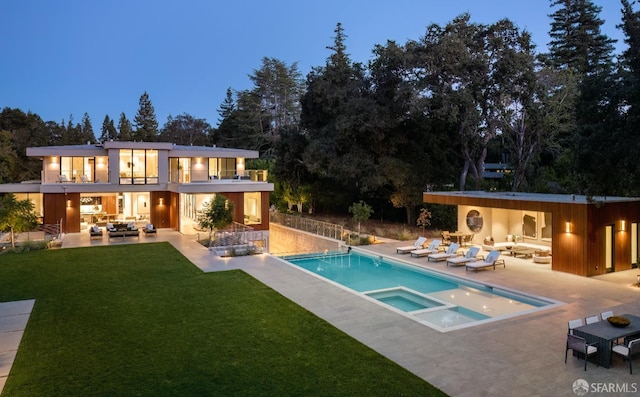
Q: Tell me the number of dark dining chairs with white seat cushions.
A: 5